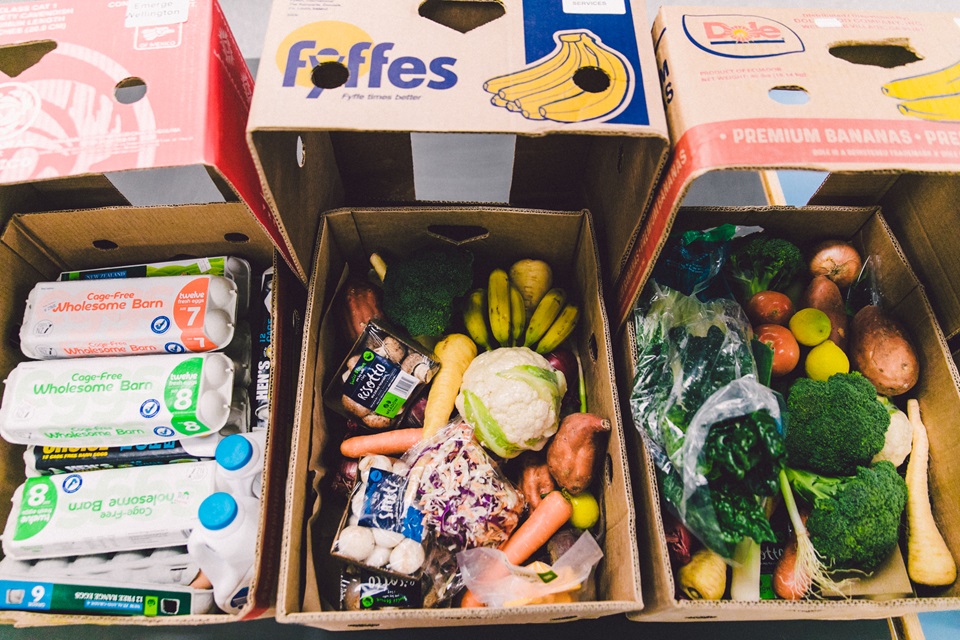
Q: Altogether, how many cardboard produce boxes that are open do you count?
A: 3